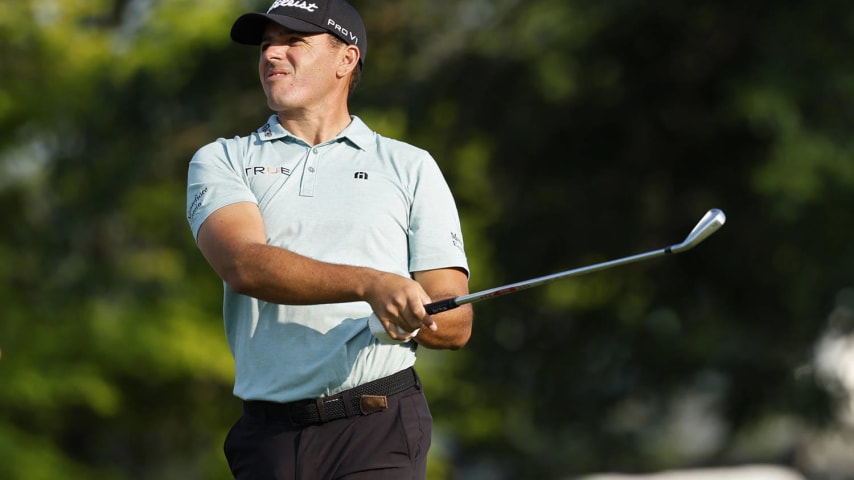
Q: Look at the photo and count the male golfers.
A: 1